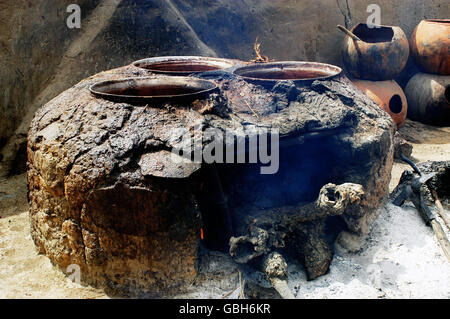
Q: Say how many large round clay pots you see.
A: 4